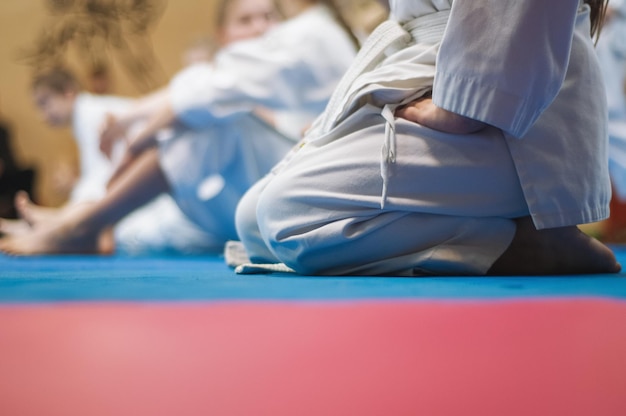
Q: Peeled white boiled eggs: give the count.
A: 0